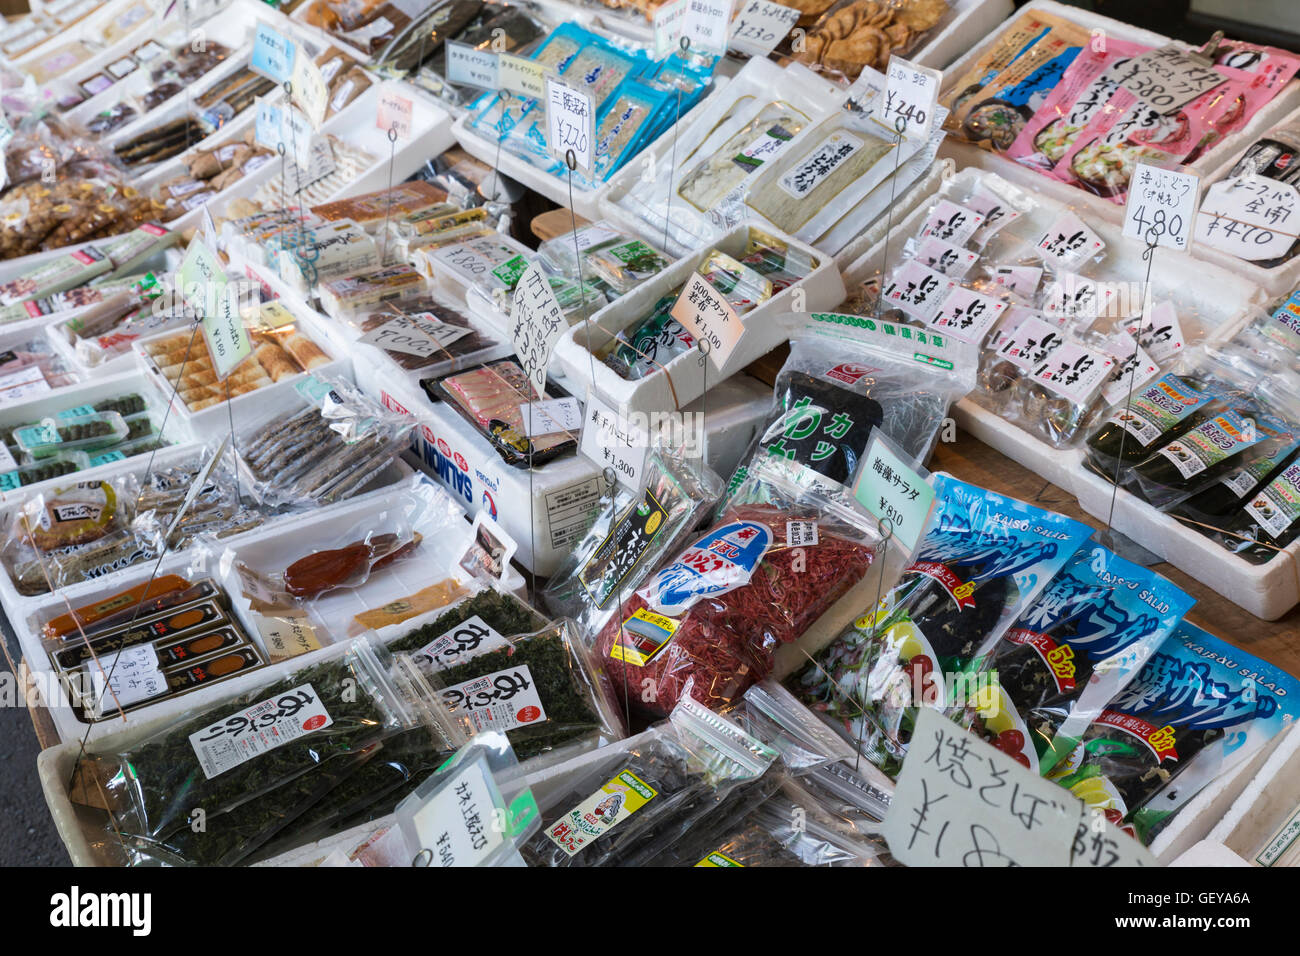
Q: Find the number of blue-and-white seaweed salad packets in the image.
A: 3